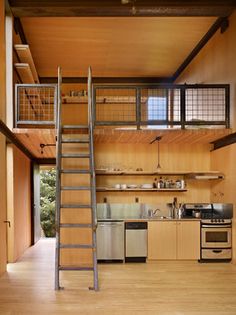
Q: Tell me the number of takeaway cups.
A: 0